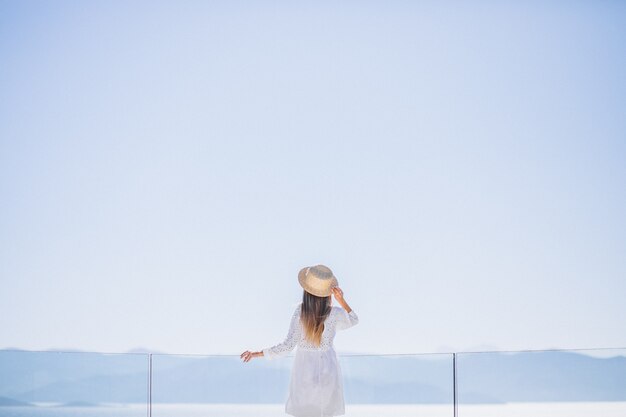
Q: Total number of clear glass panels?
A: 3